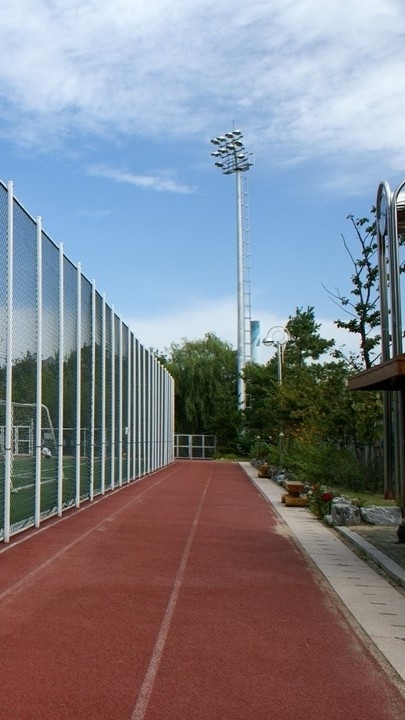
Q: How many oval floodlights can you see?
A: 10